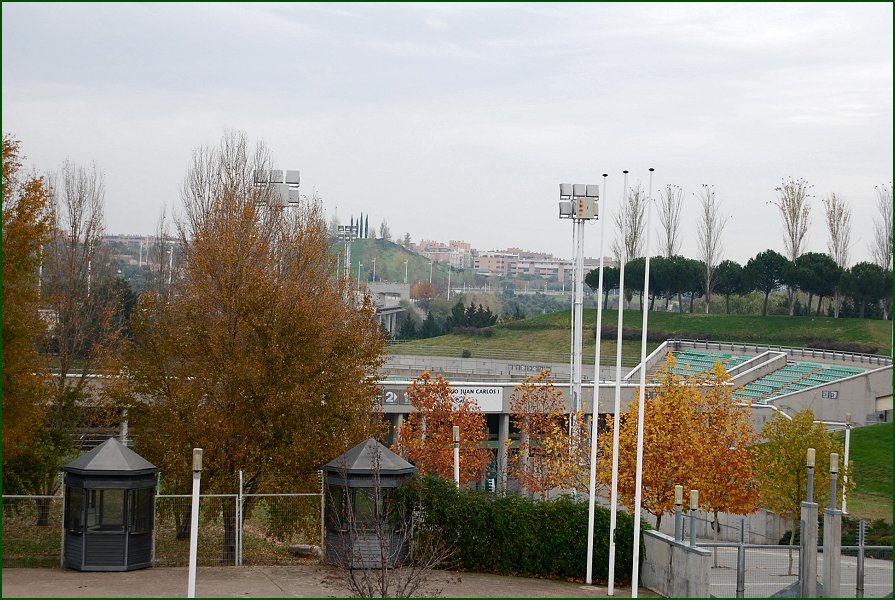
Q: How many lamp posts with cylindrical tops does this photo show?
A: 7